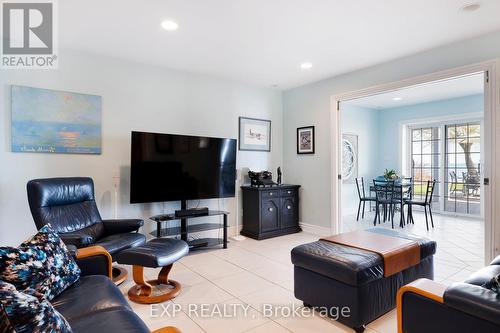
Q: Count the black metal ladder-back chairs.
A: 4